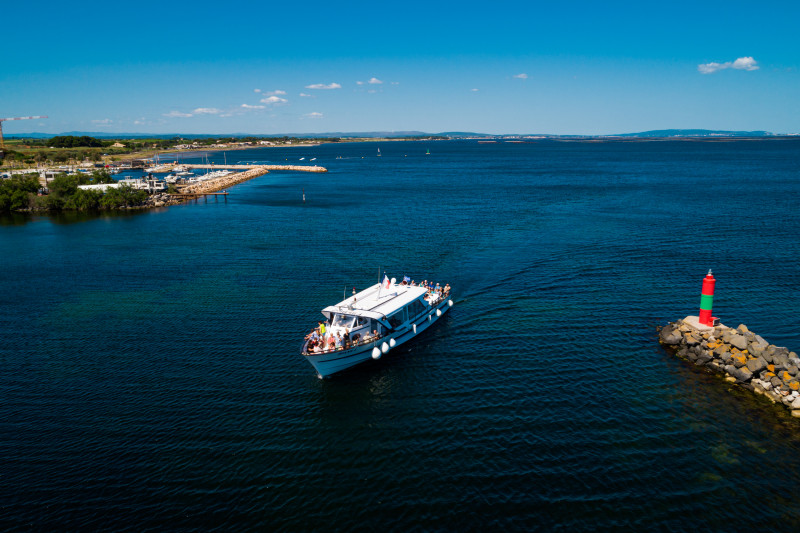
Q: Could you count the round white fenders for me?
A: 5